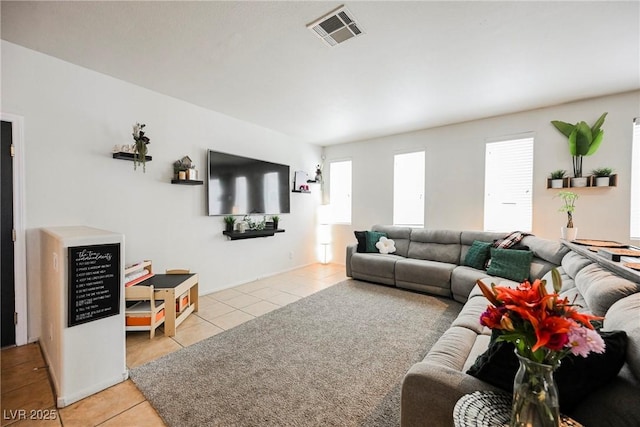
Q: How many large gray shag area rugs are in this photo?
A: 1